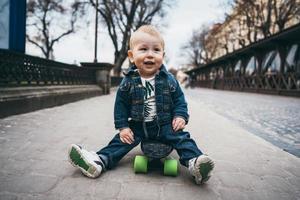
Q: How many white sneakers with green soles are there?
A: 2